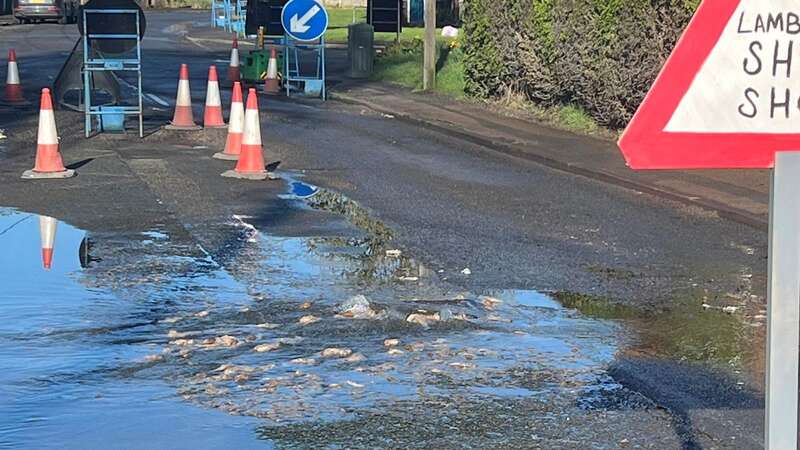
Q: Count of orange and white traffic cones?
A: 8